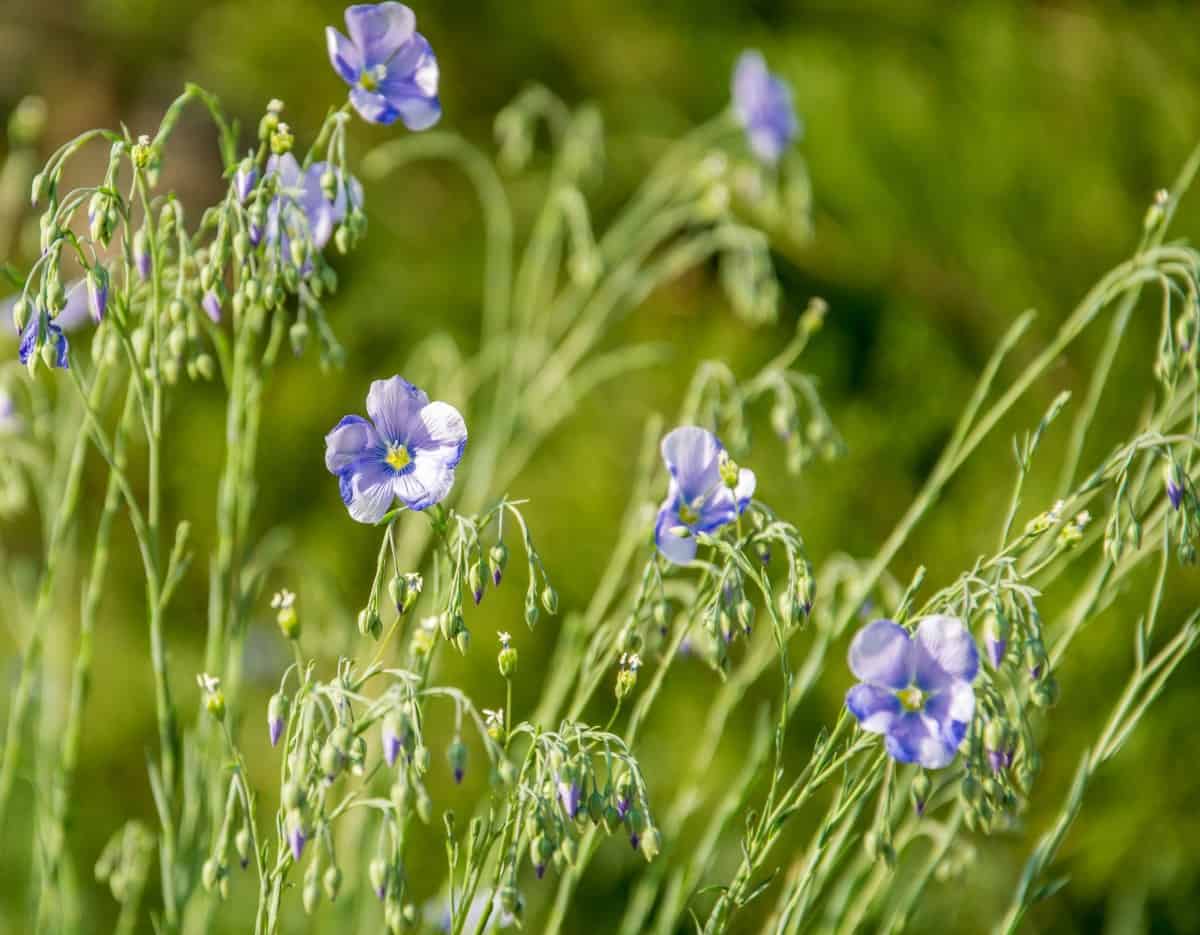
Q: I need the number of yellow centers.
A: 4